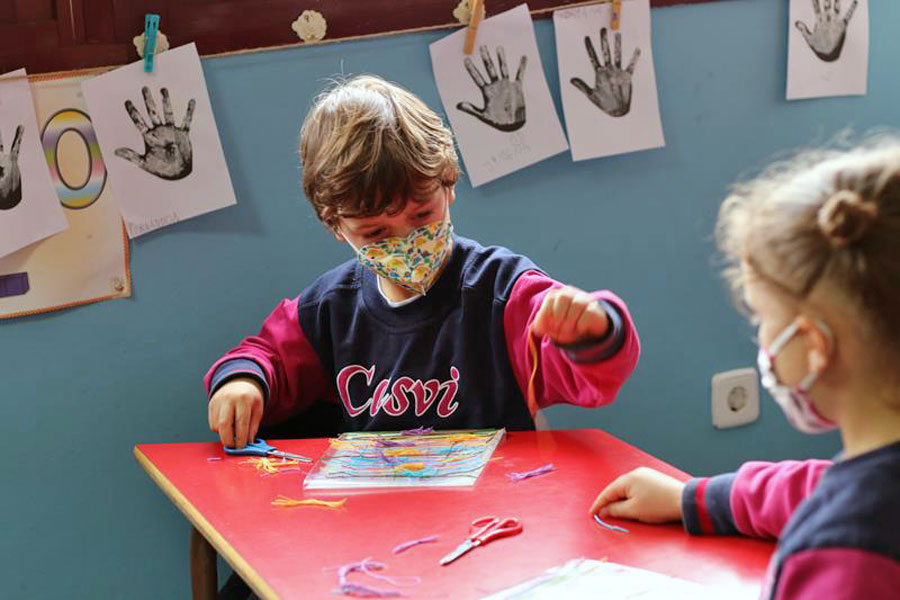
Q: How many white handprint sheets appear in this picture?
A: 5